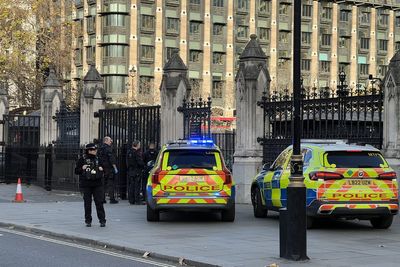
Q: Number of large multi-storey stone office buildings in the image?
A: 1